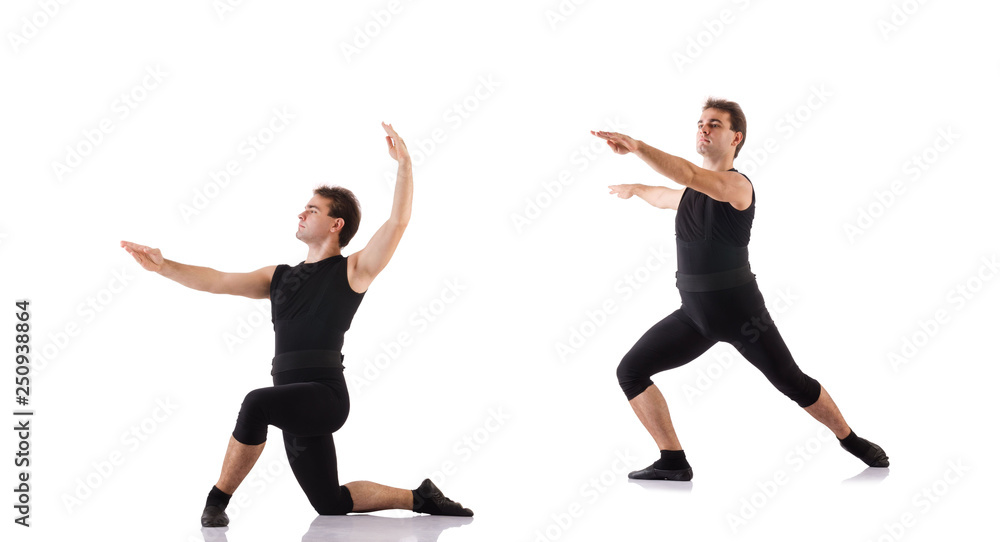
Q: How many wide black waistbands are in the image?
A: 2